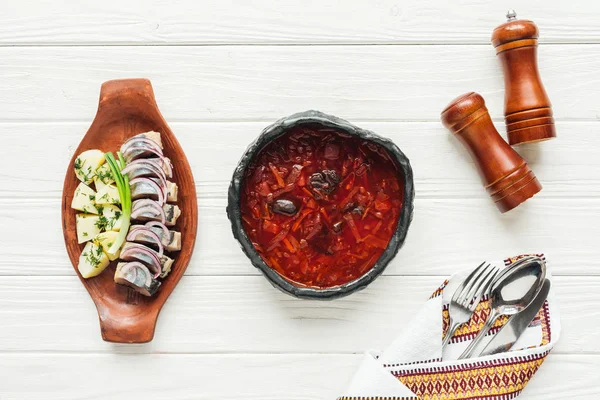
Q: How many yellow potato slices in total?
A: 8